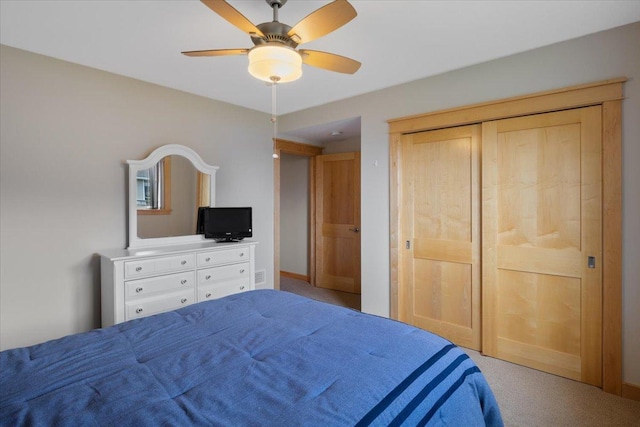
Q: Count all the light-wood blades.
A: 4